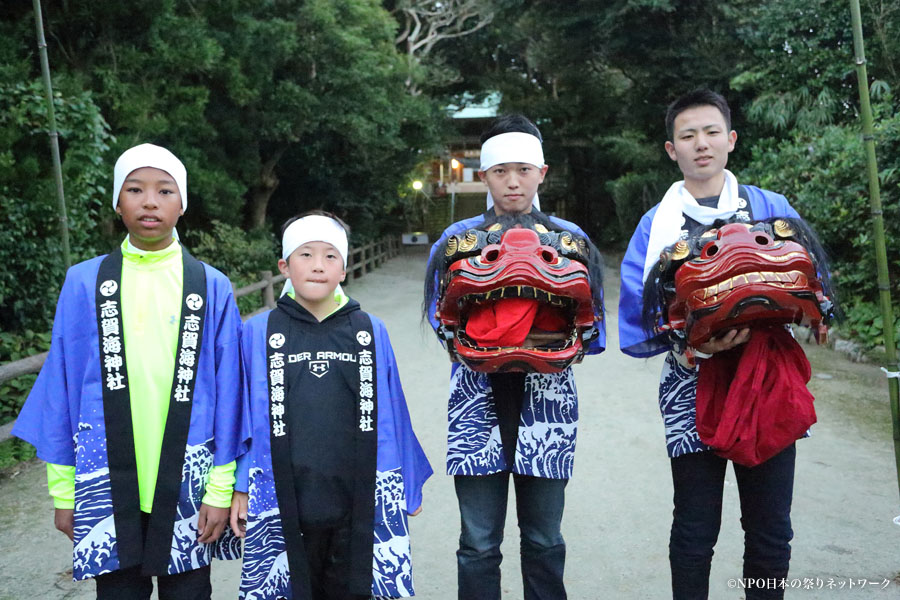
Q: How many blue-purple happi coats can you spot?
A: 4